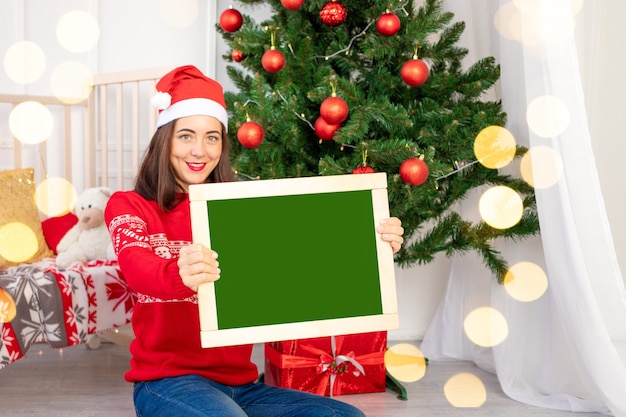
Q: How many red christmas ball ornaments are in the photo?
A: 12